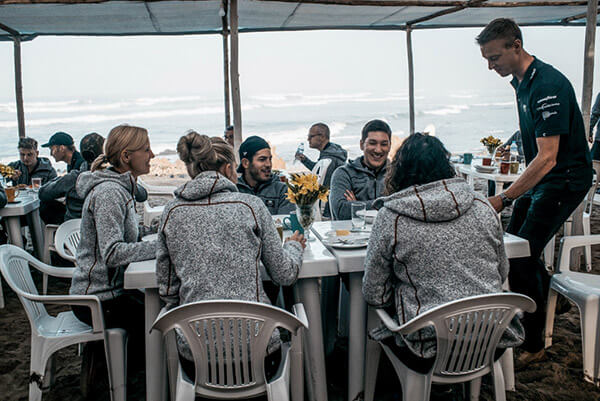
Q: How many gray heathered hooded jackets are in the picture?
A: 3